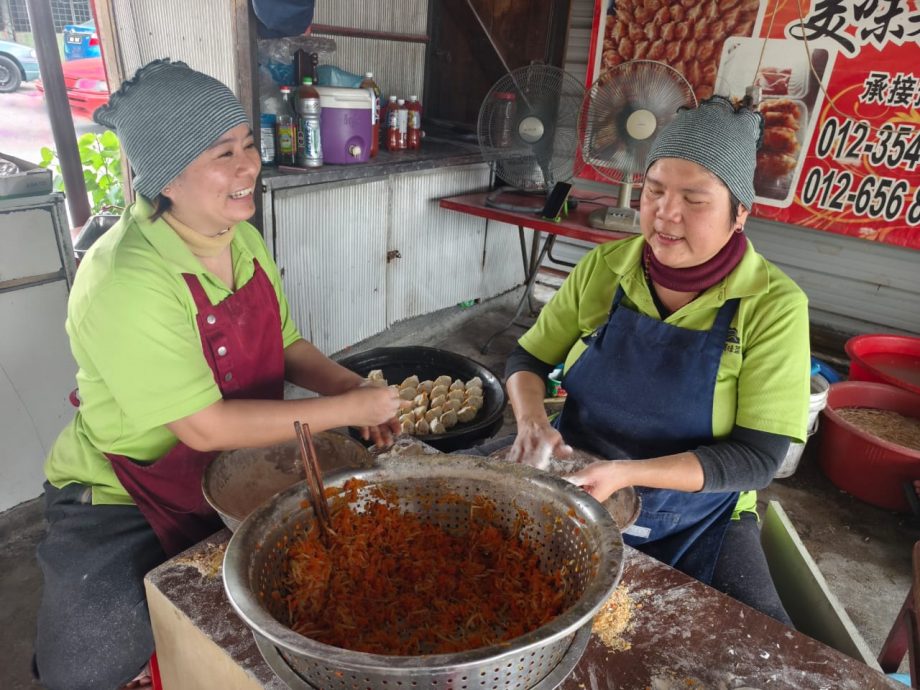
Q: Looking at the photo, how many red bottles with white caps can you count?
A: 4